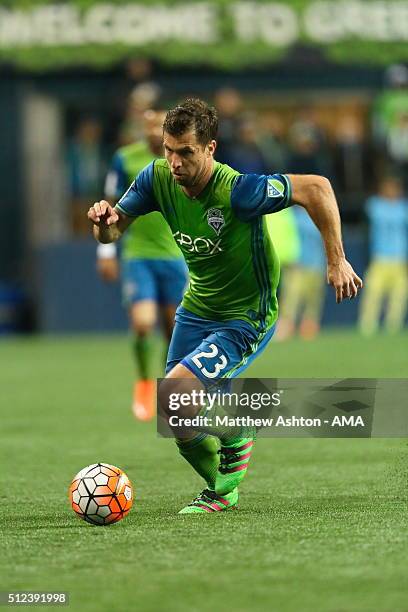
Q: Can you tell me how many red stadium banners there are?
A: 0